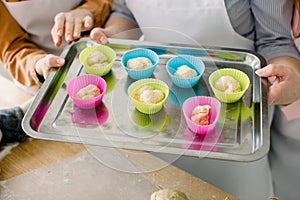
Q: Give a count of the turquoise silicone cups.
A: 2